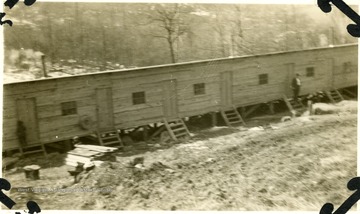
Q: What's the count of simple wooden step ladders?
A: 6